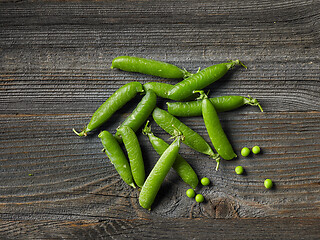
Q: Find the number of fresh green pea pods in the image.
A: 12